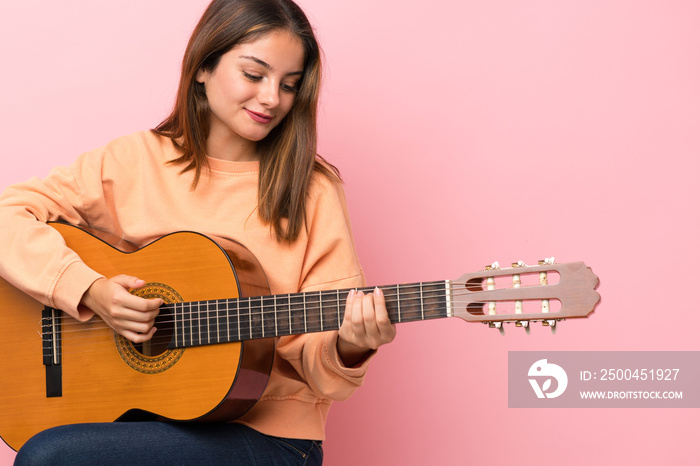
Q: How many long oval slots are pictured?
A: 2